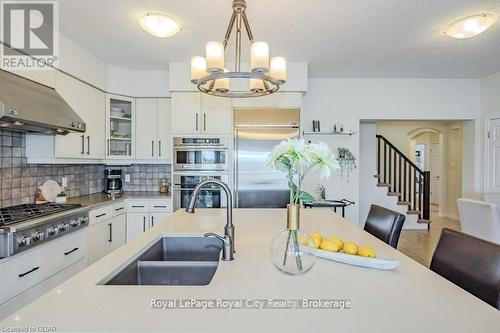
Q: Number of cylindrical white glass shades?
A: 6